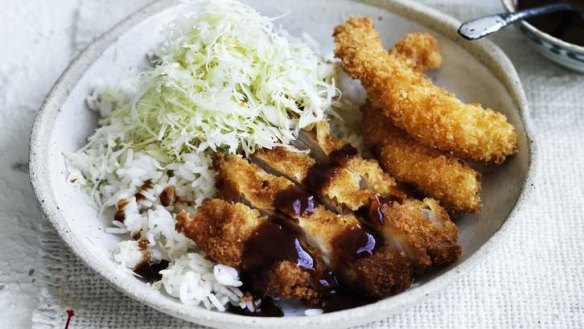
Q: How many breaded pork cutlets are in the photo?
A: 1